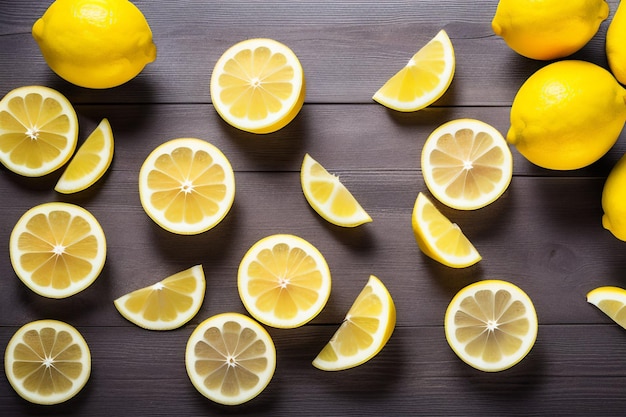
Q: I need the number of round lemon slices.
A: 9